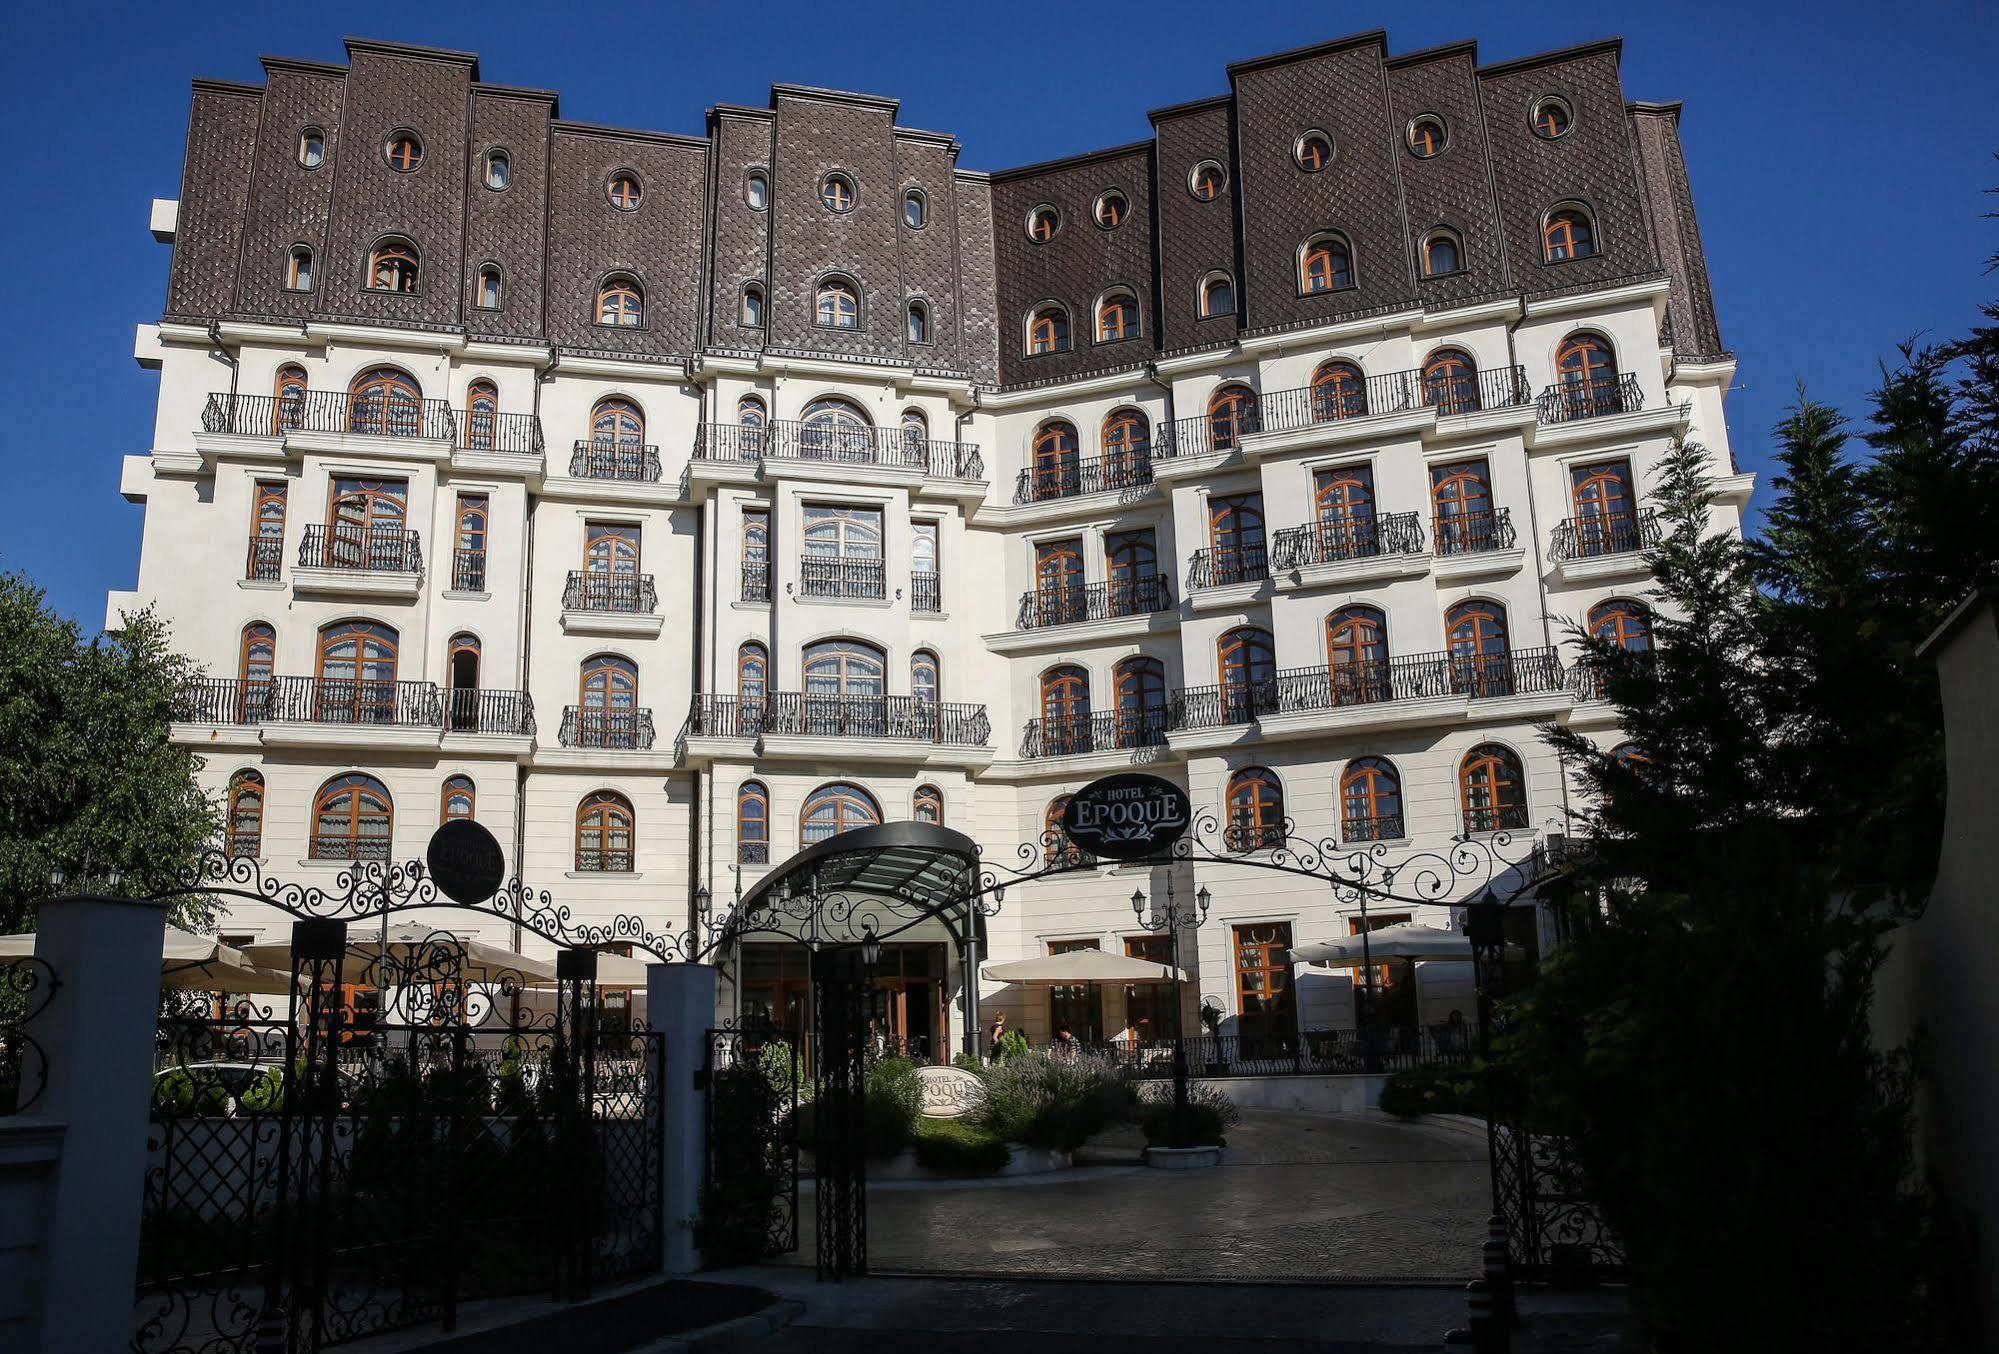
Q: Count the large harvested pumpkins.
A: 0